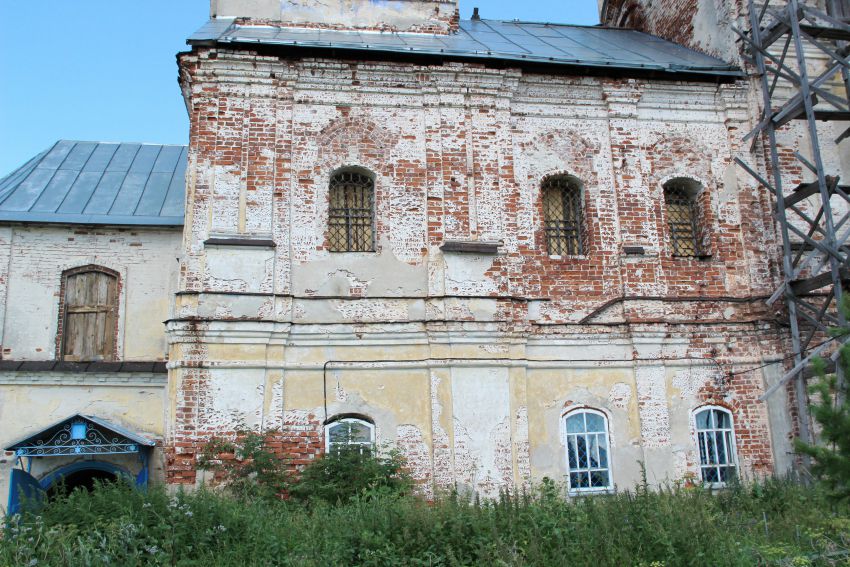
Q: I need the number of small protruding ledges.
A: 3